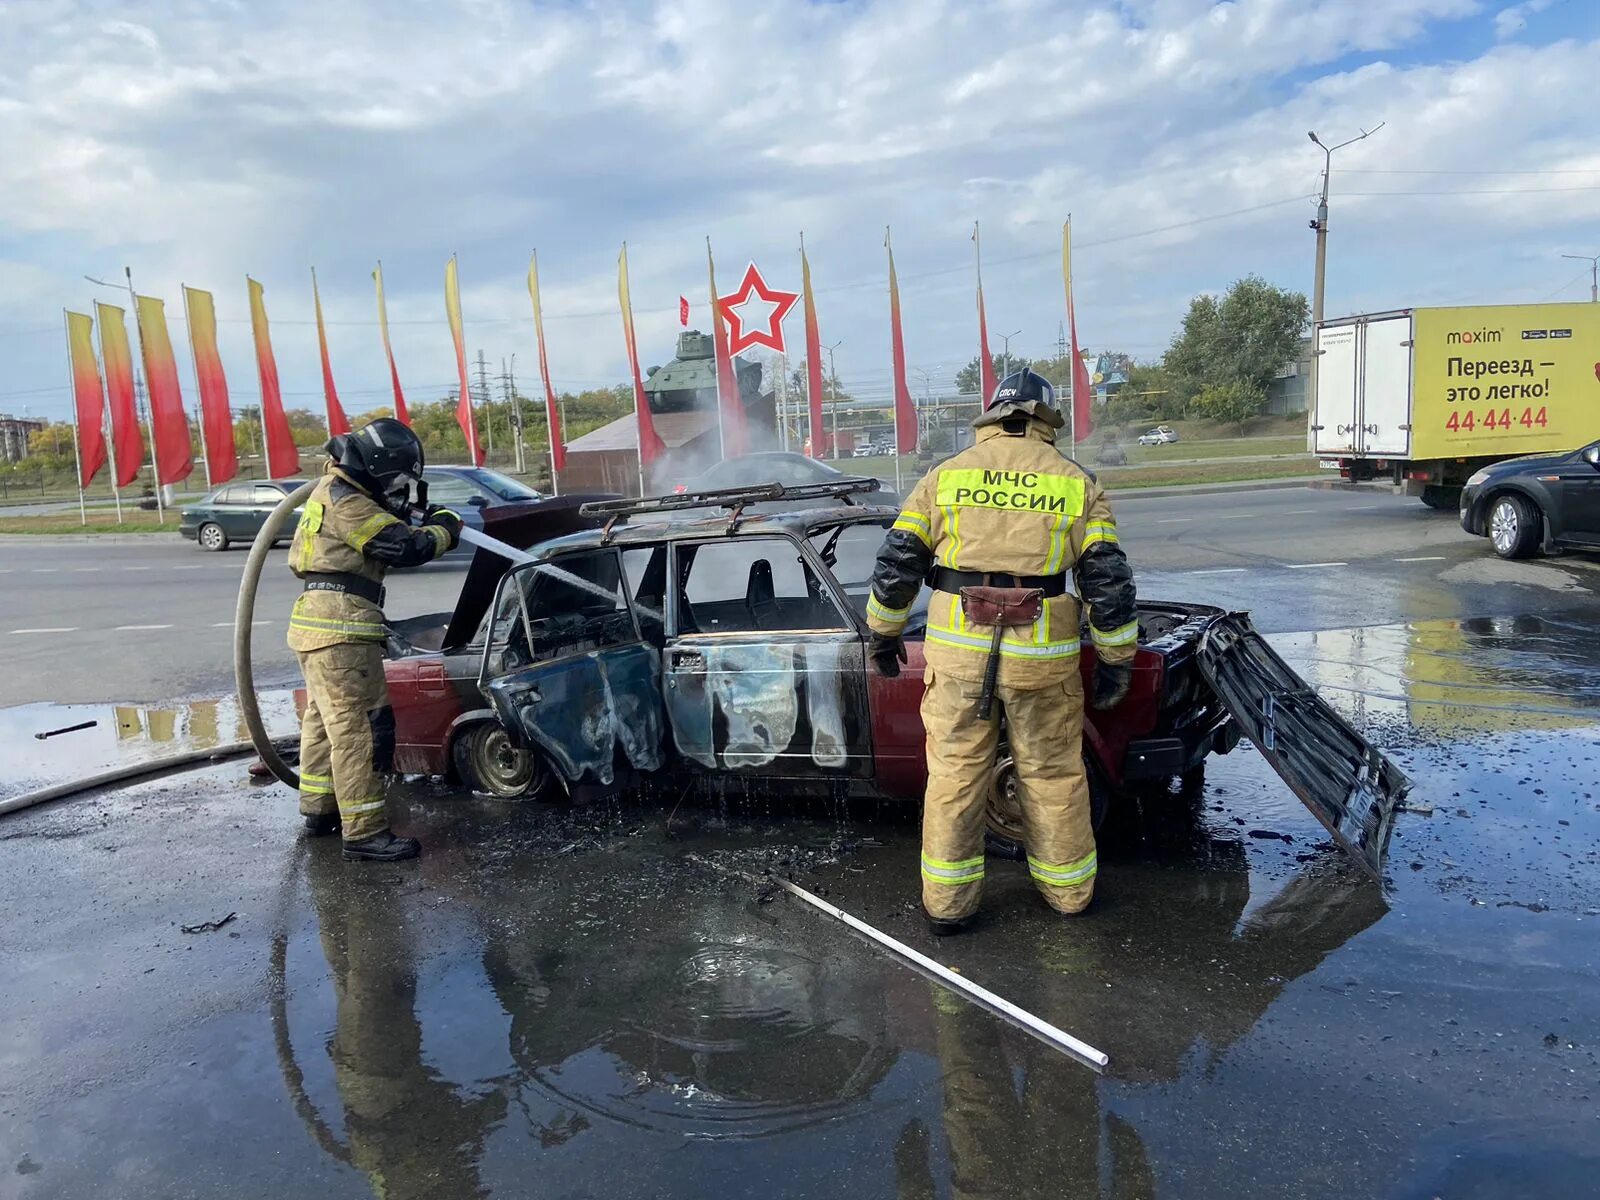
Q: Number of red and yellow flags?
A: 15